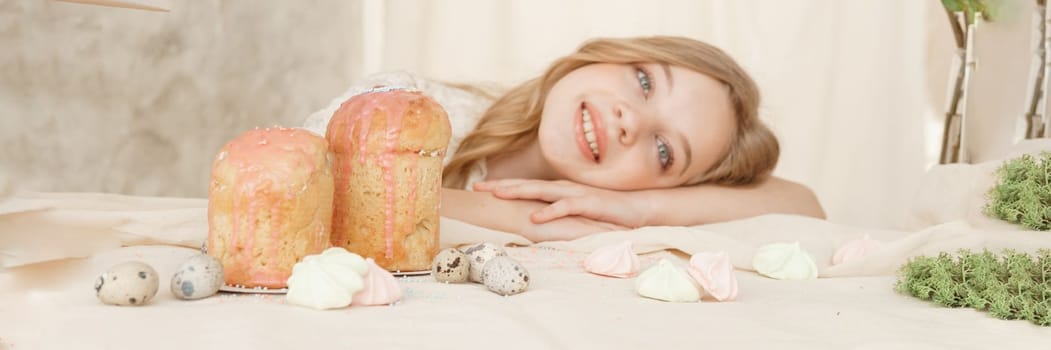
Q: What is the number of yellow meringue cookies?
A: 3